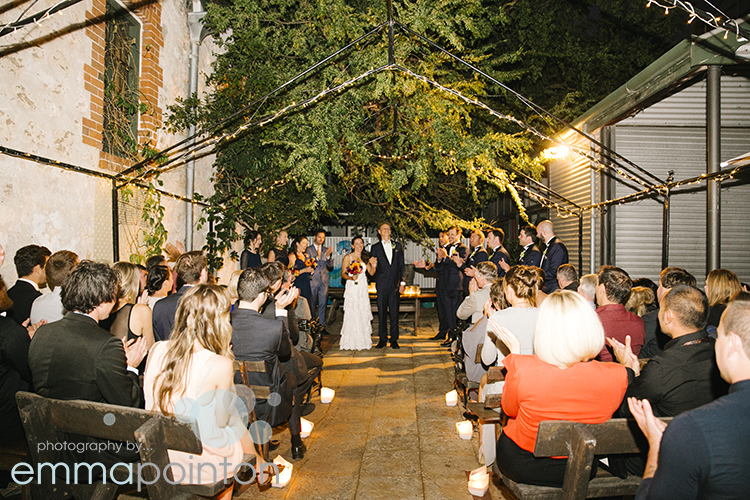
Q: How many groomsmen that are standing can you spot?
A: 6